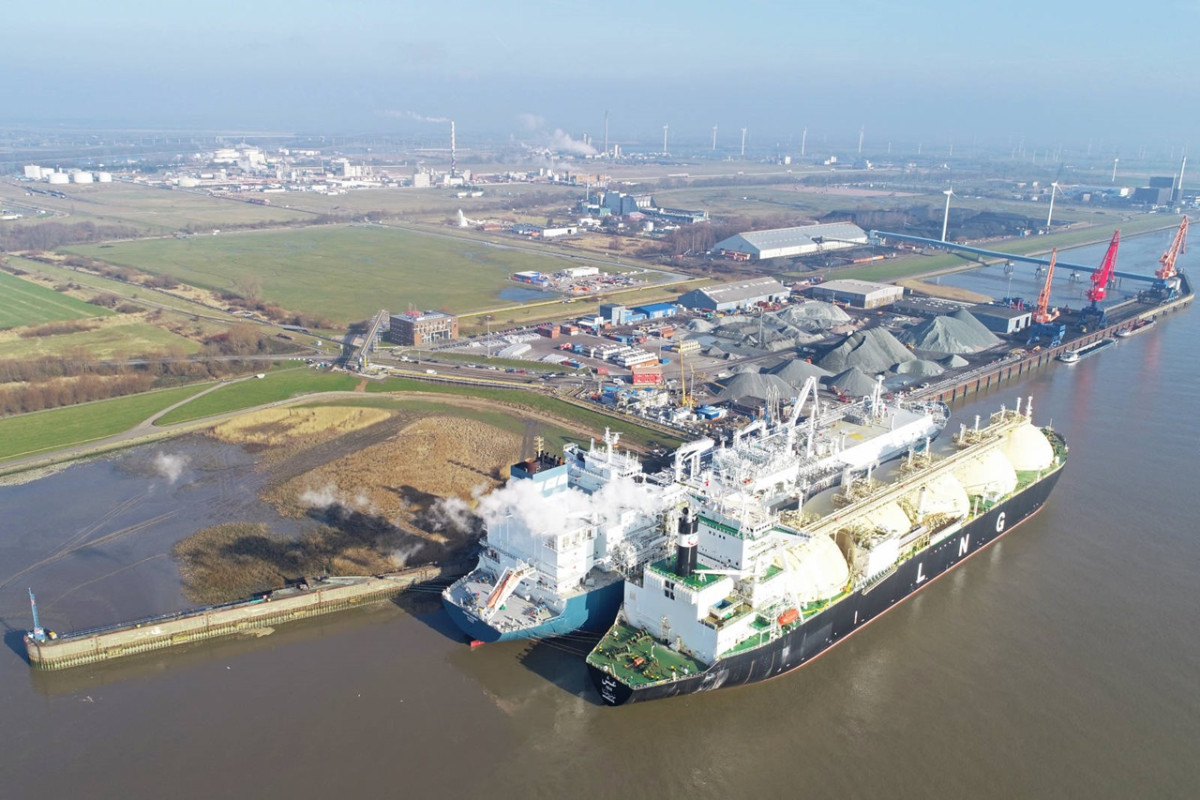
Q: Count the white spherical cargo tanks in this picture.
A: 5